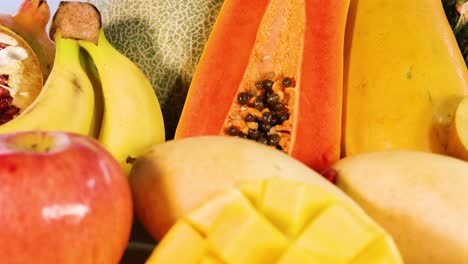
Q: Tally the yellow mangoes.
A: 3